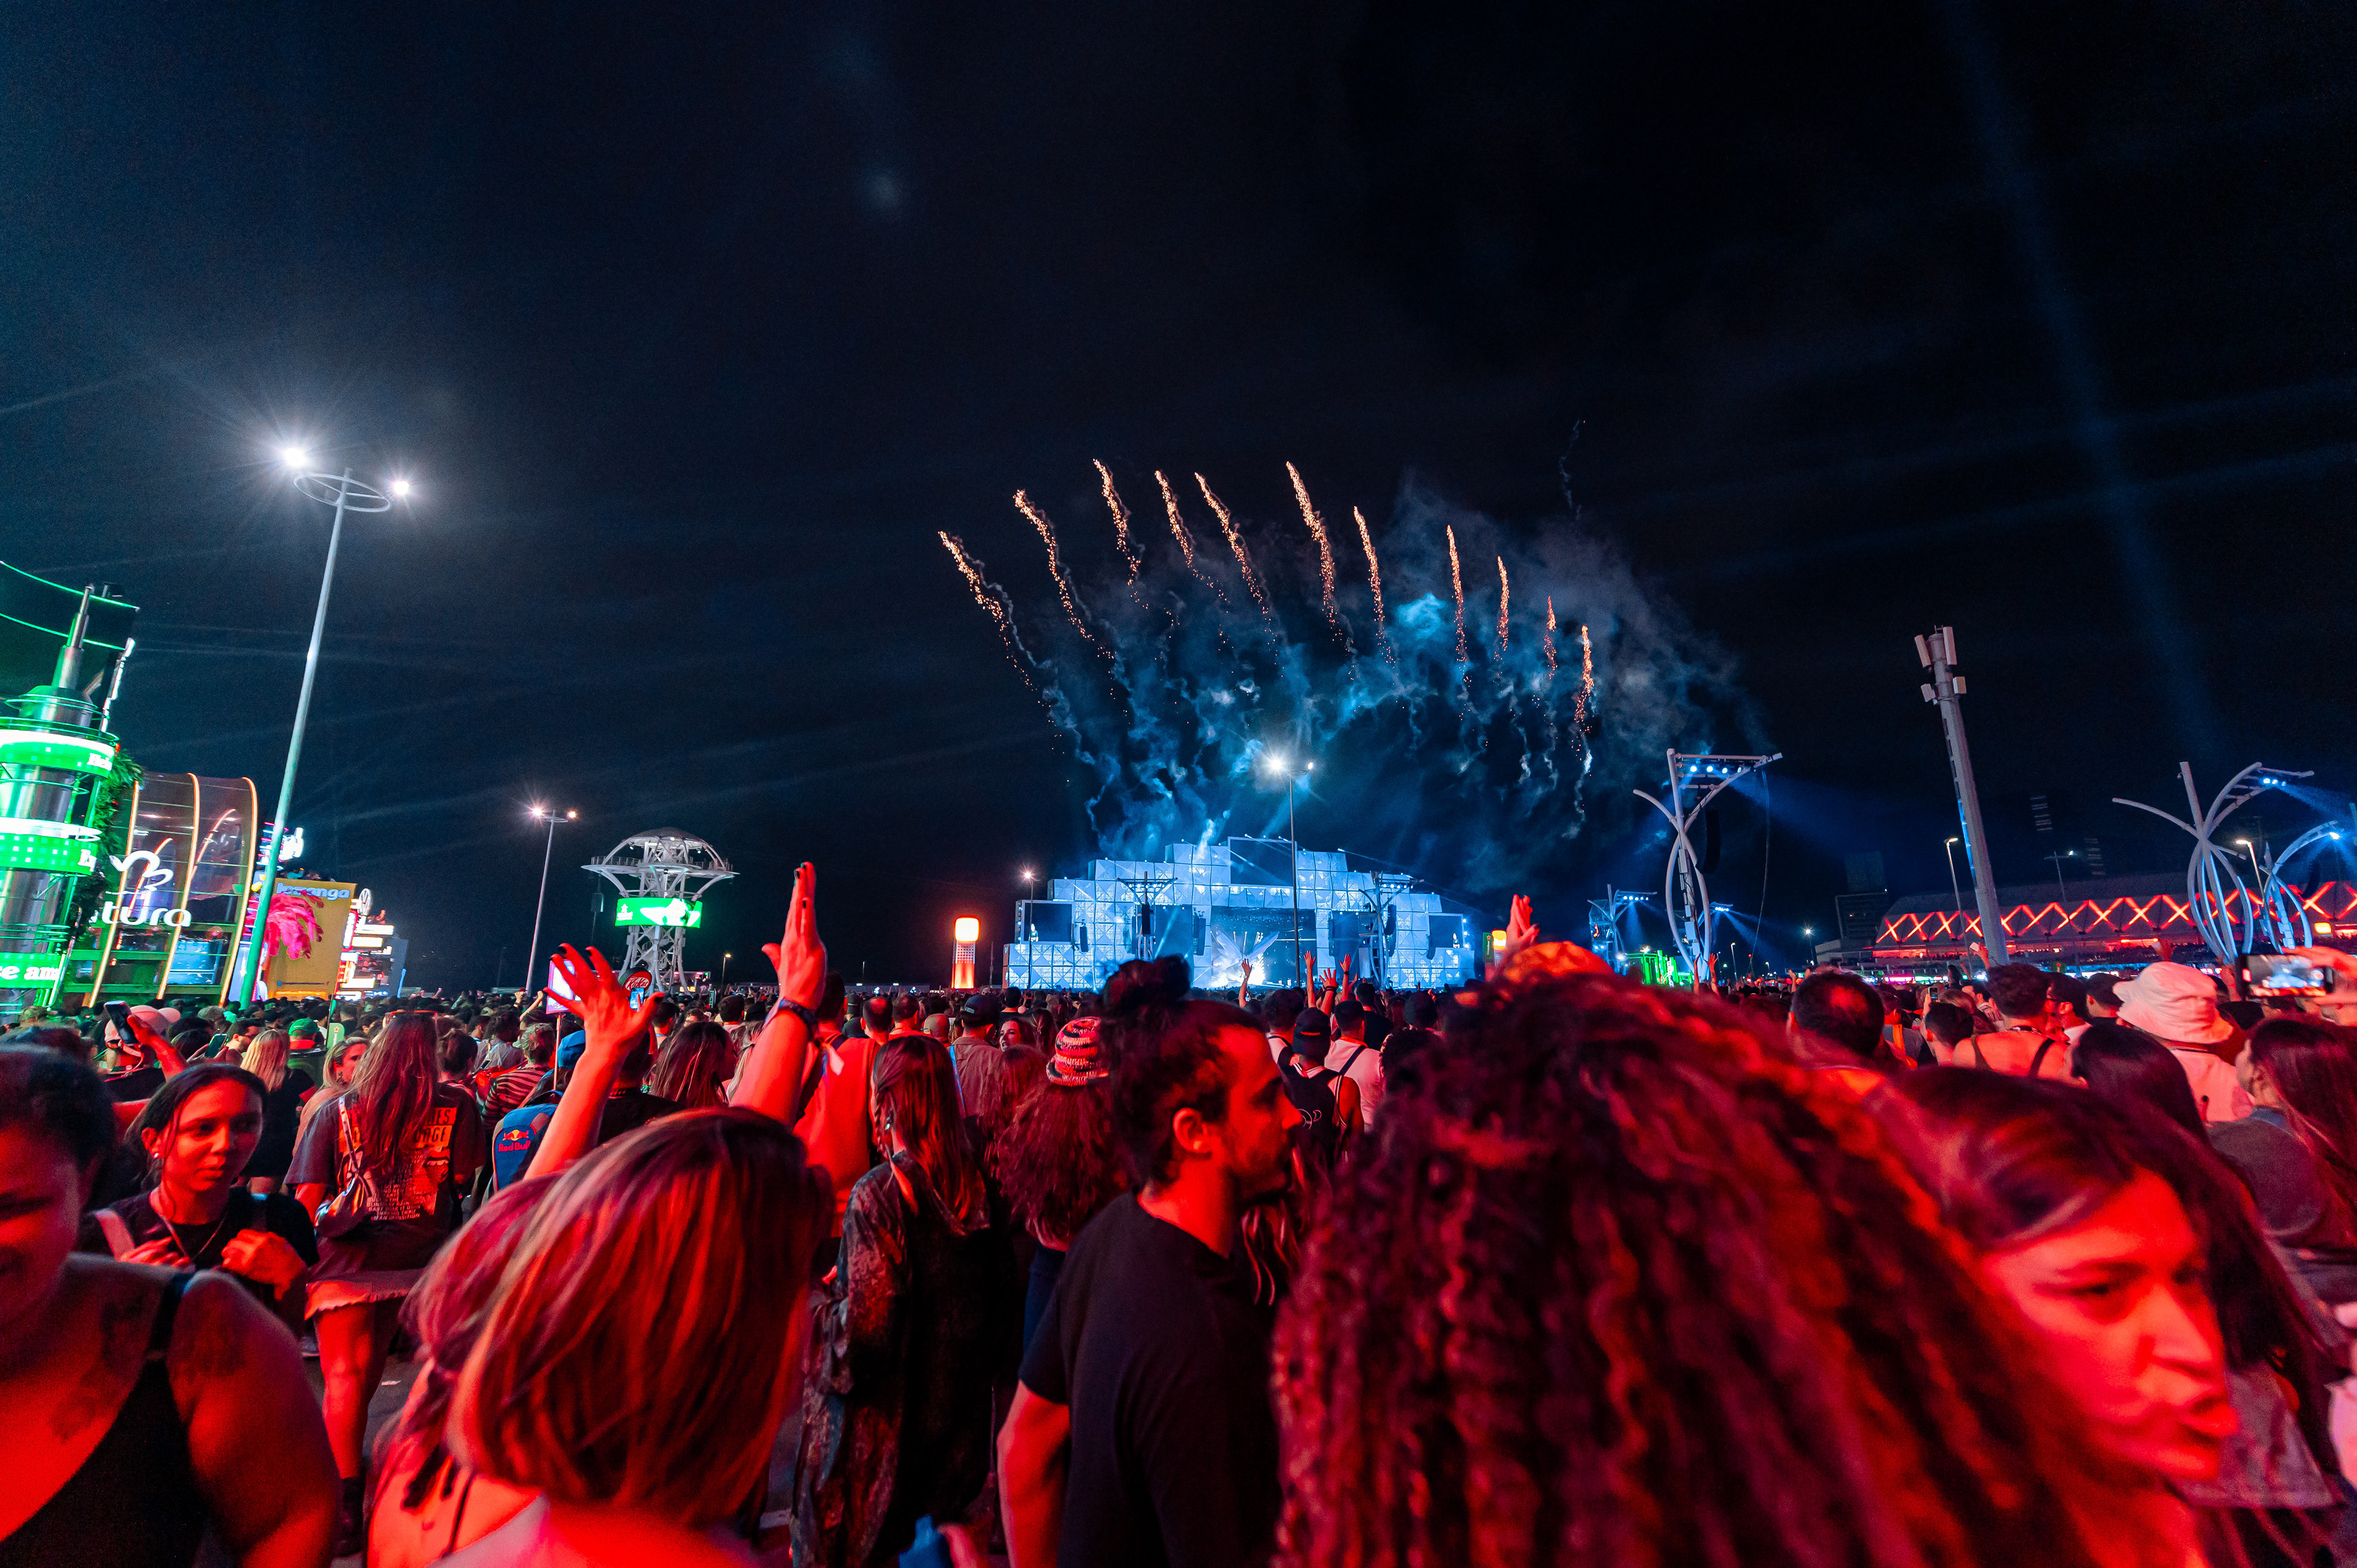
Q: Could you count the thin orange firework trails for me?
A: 11